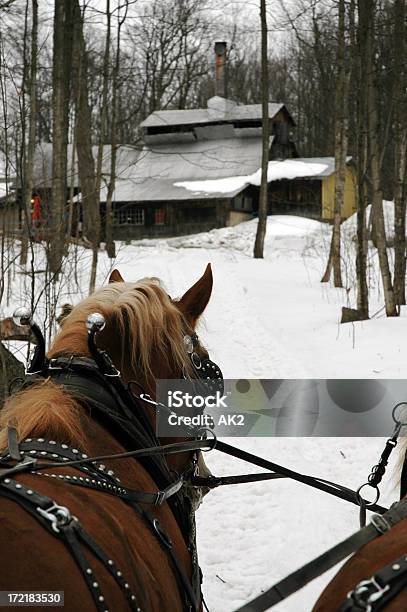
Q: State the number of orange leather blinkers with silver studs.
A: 0